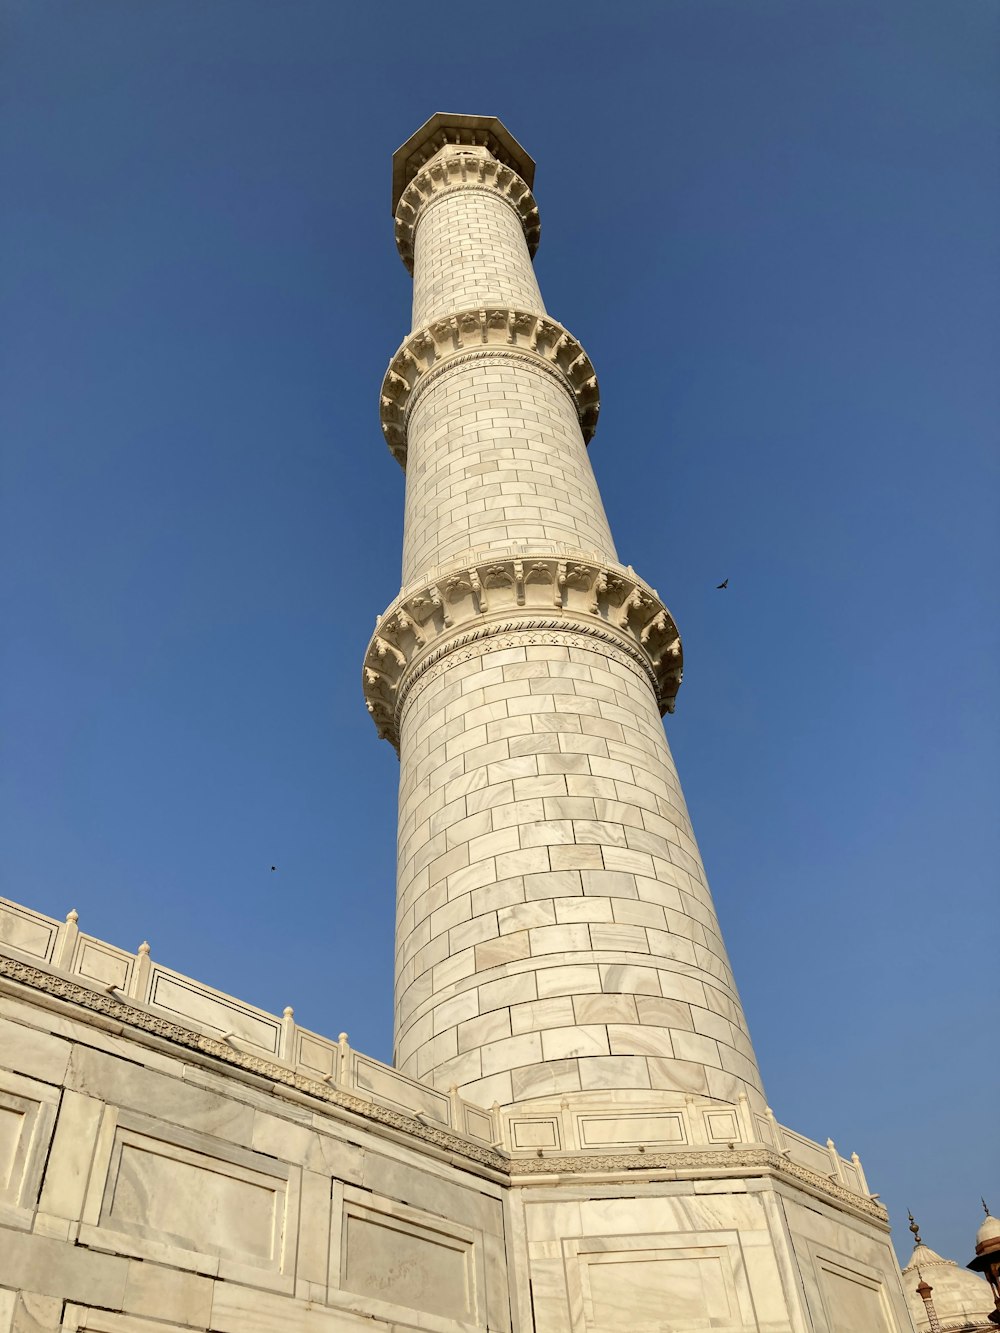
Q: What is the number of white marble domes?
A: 2